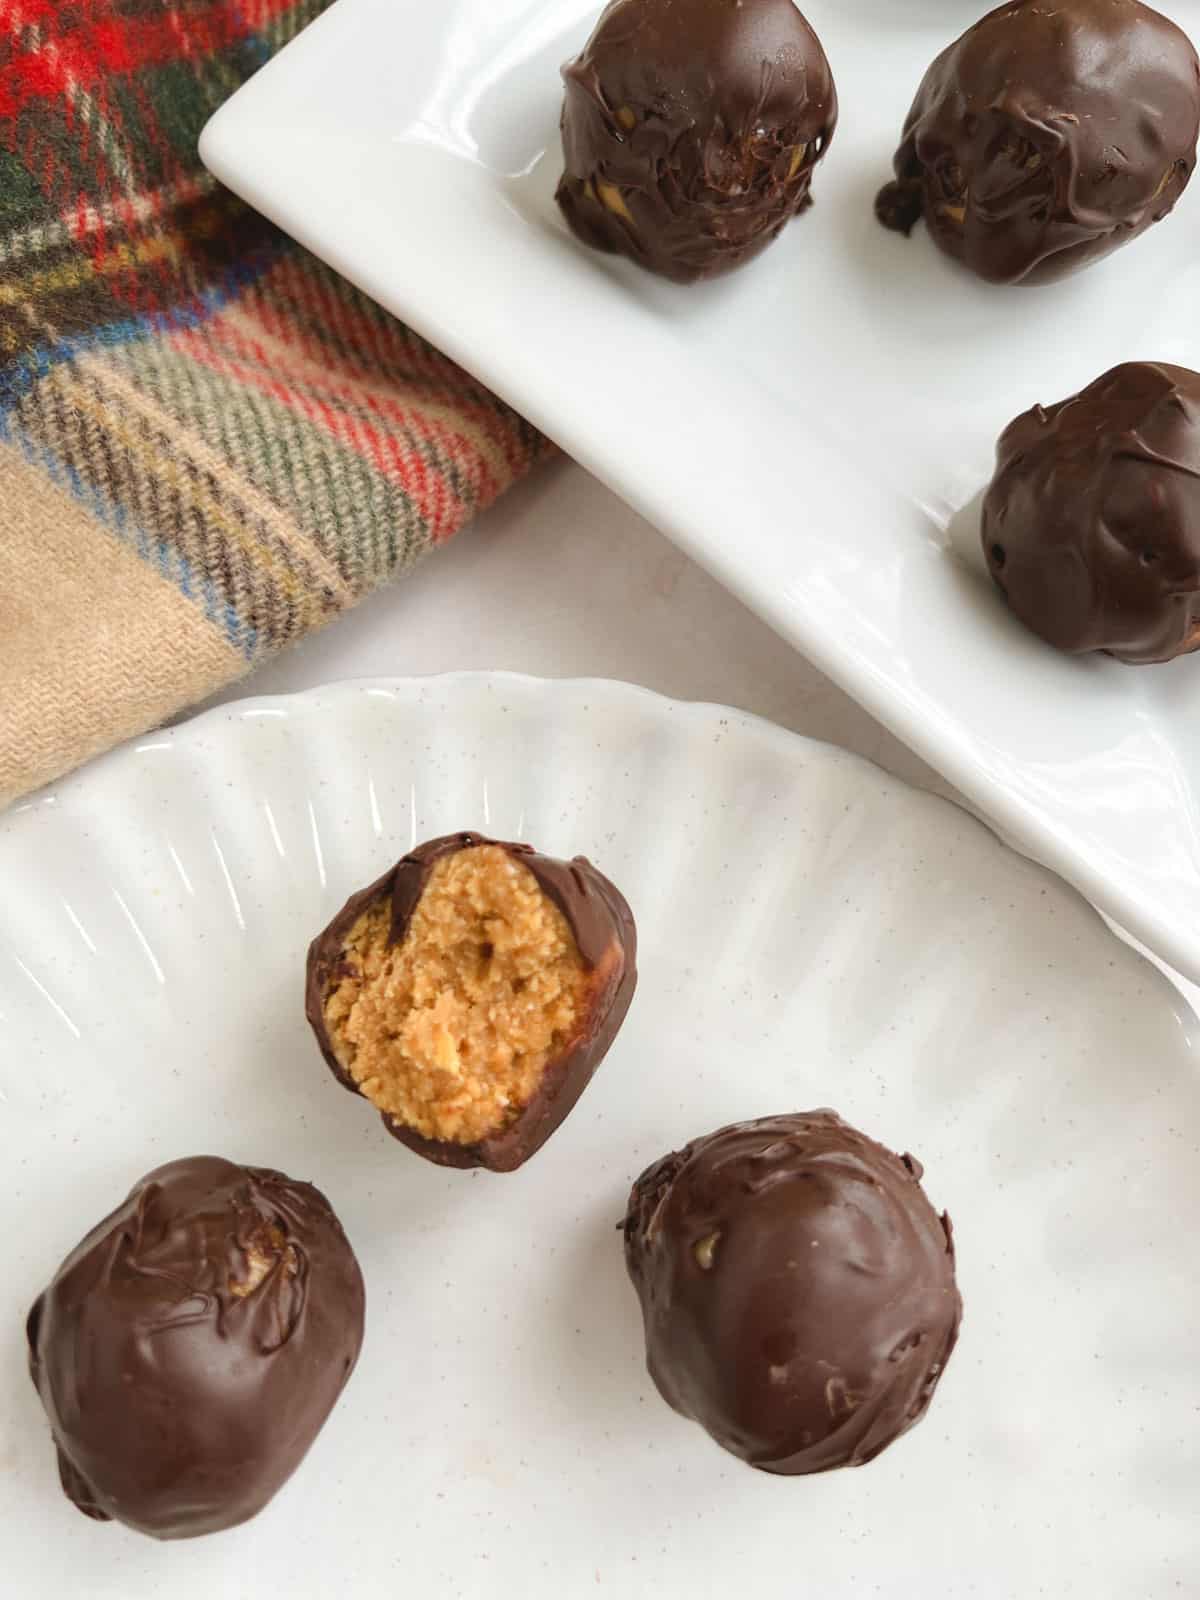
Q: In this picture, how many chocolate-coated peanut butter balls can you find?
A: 6